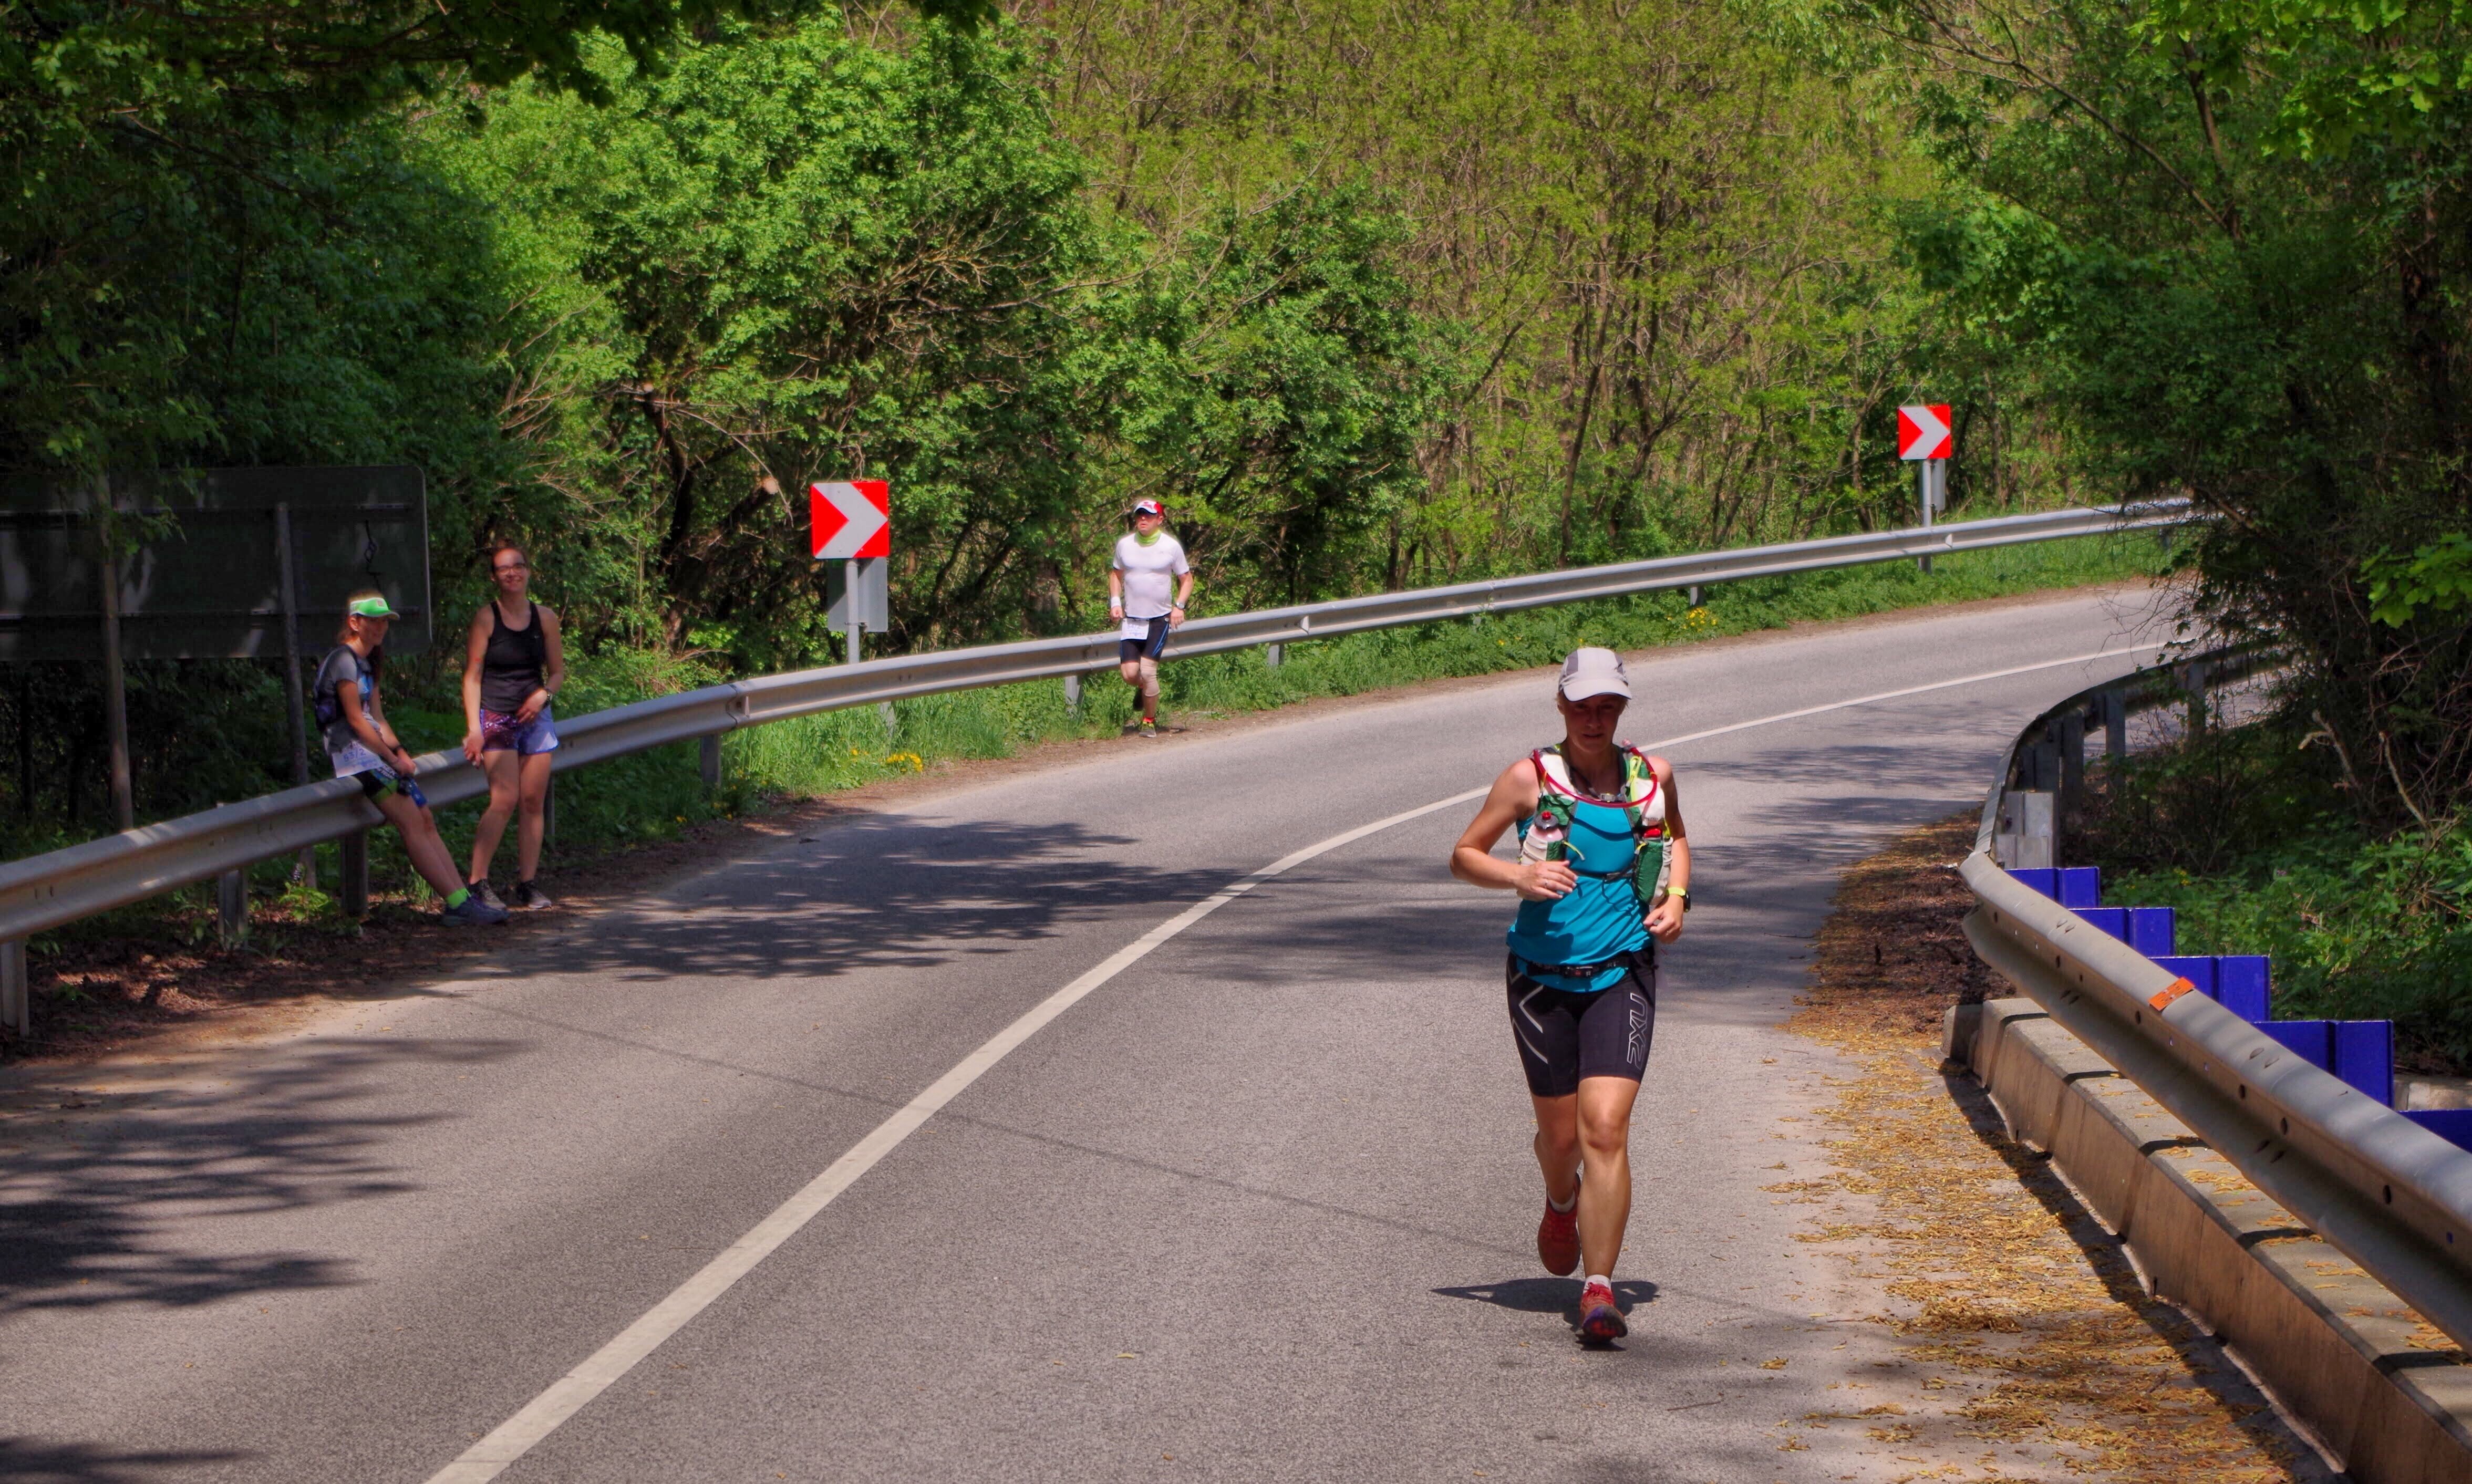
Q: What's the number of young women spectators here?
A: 2